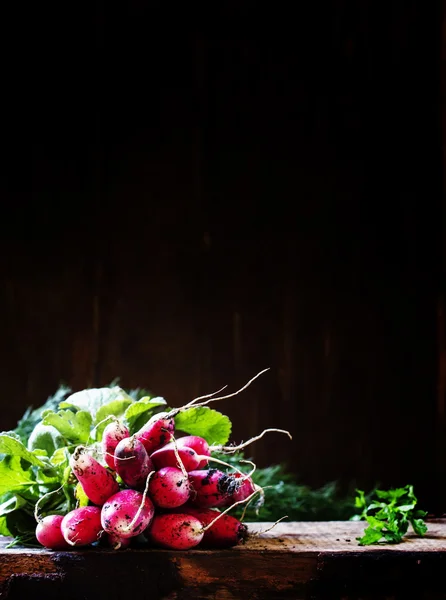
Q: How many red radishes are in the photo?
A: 15